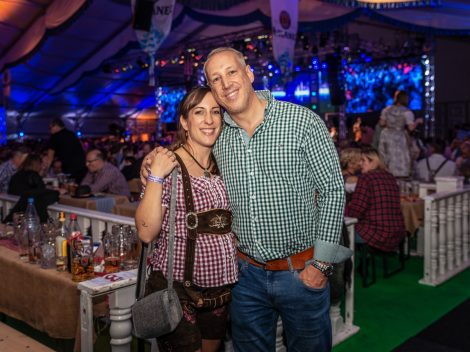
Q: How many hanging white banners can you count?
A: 2